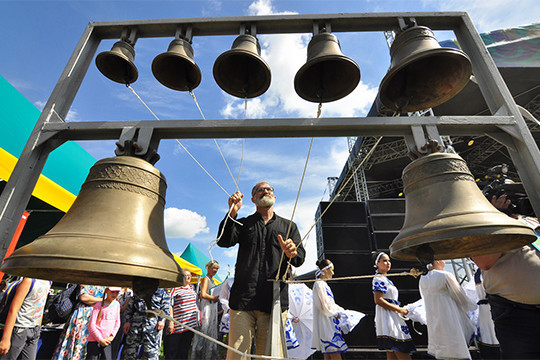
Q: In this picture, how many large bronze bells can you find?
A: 2